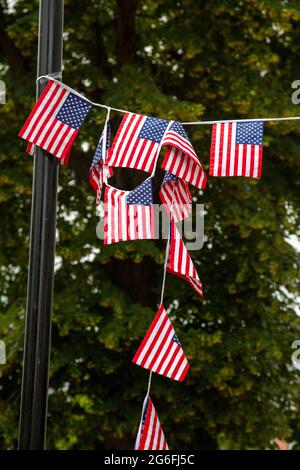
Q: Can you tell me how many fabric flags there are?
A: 10